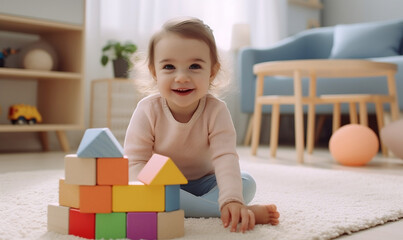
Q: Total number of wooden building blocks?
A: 13